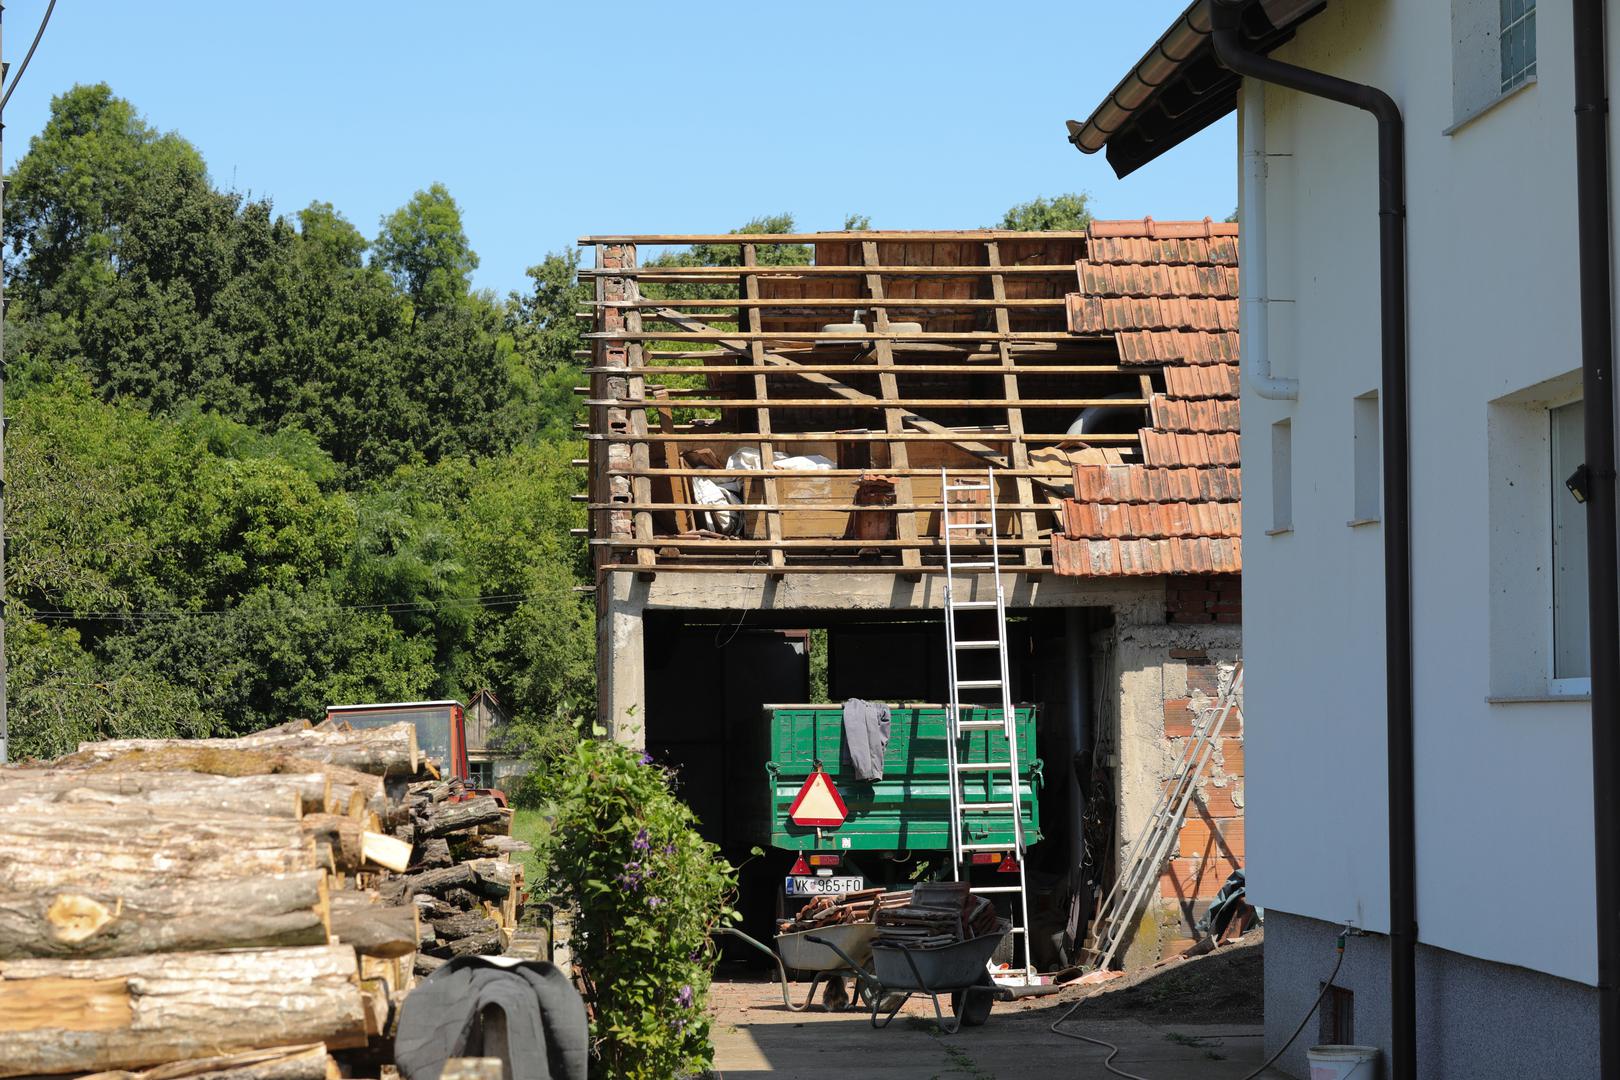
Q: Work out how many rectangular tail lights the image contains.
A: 2